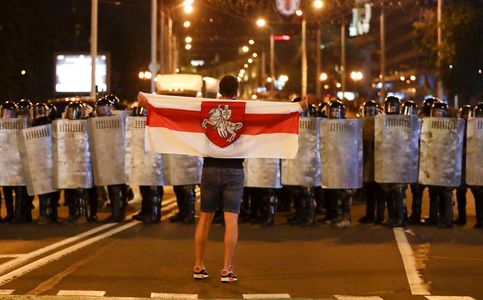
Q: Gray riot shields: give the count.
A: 12